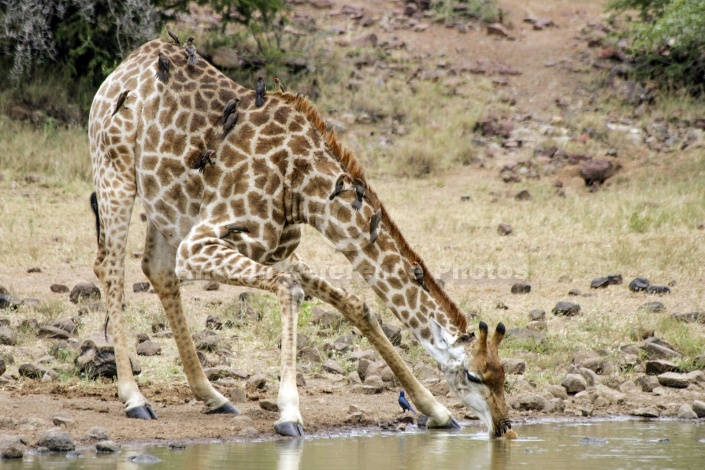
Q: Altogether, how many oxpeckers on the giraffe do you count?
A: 14